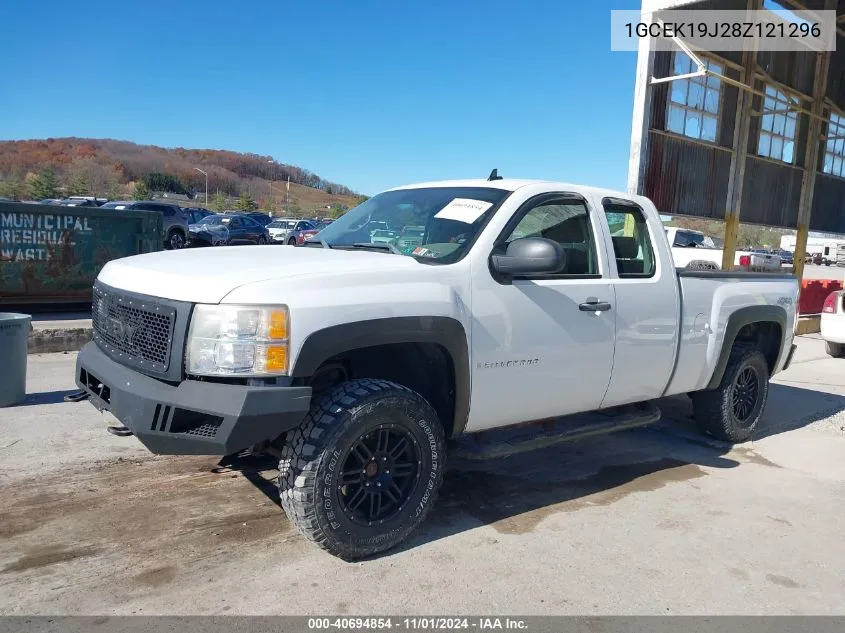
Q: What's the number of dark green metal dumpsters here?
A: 1